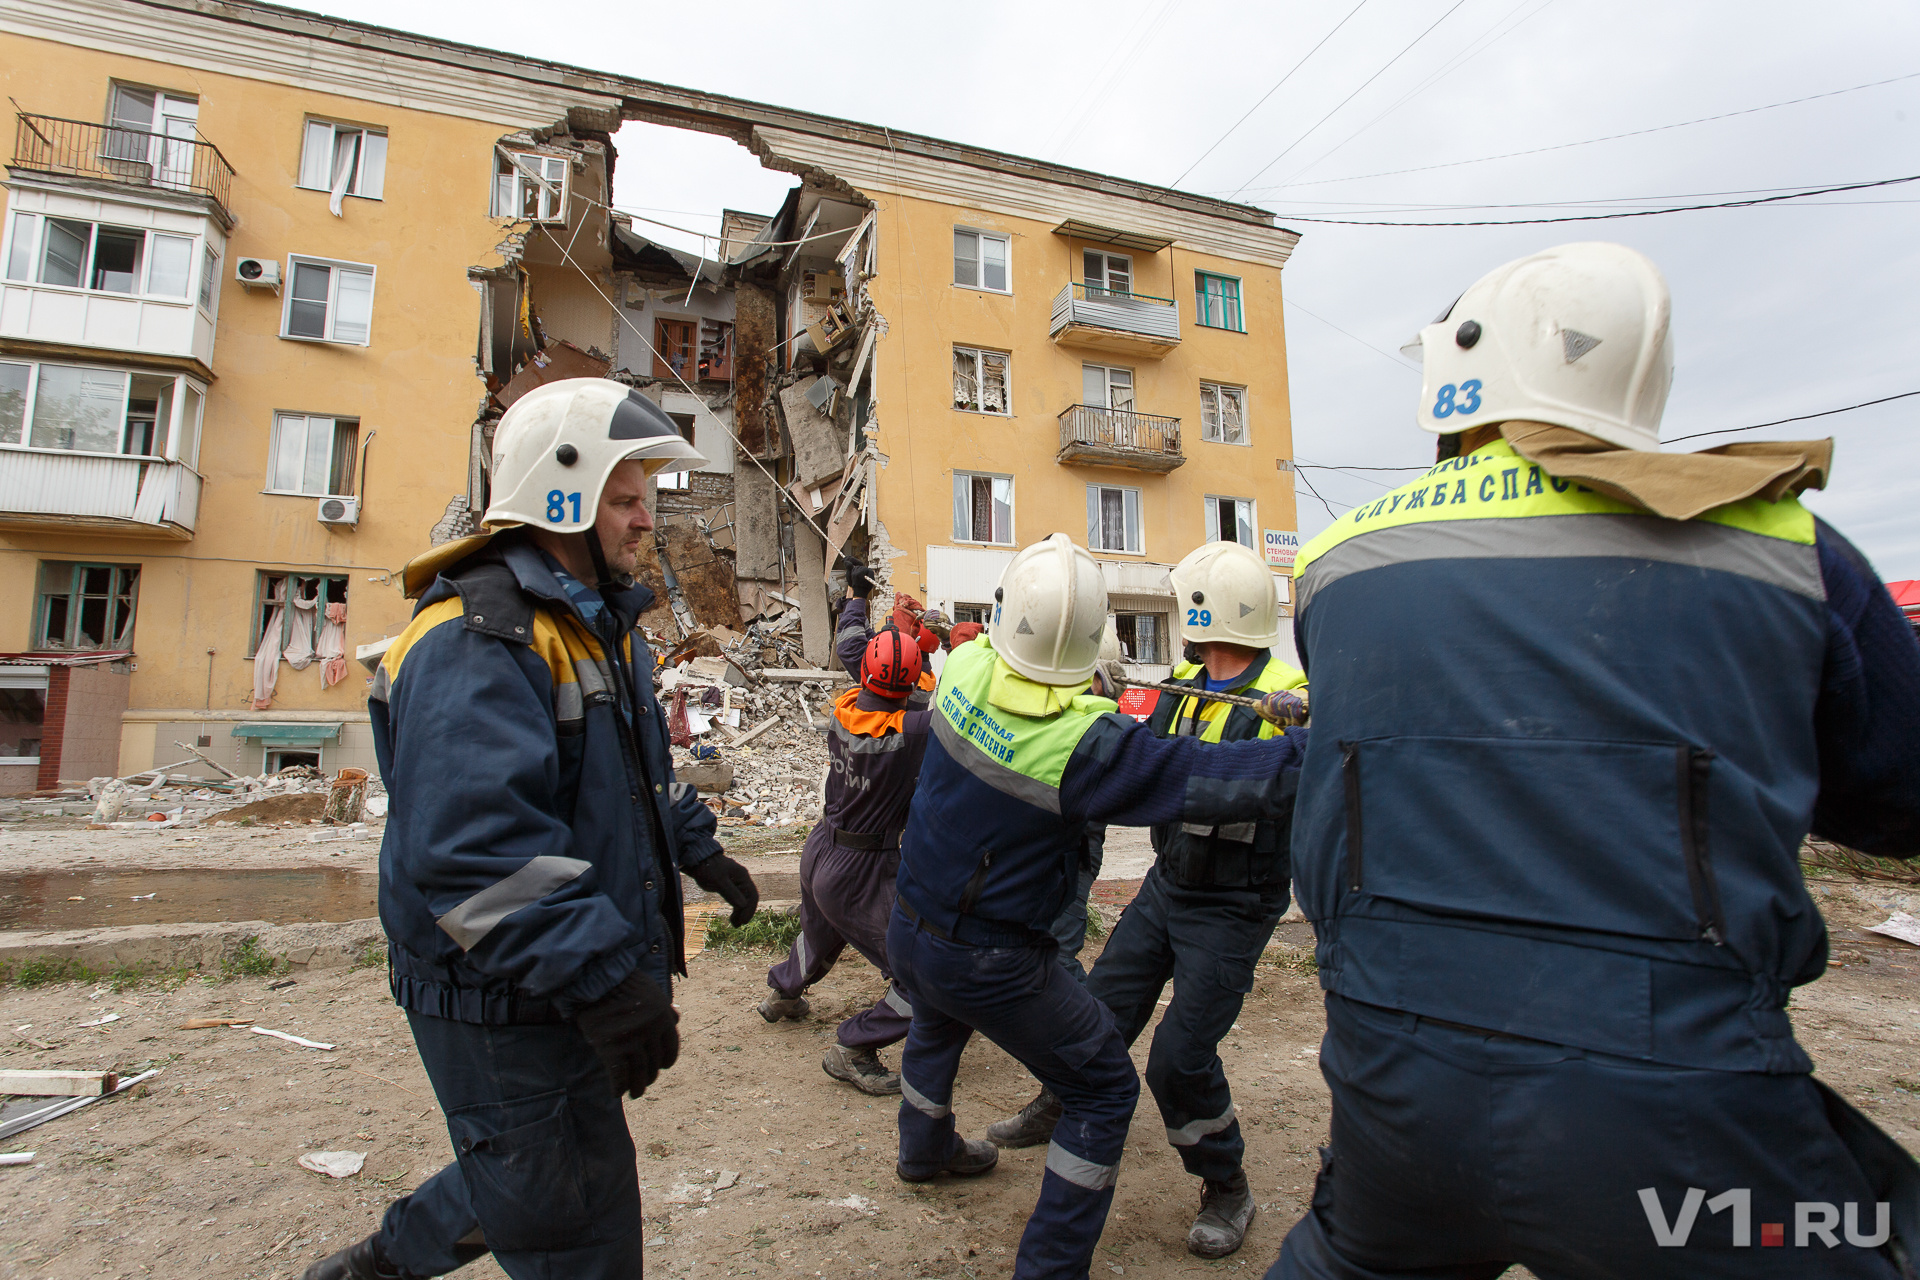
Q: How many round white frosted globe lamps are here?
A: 0